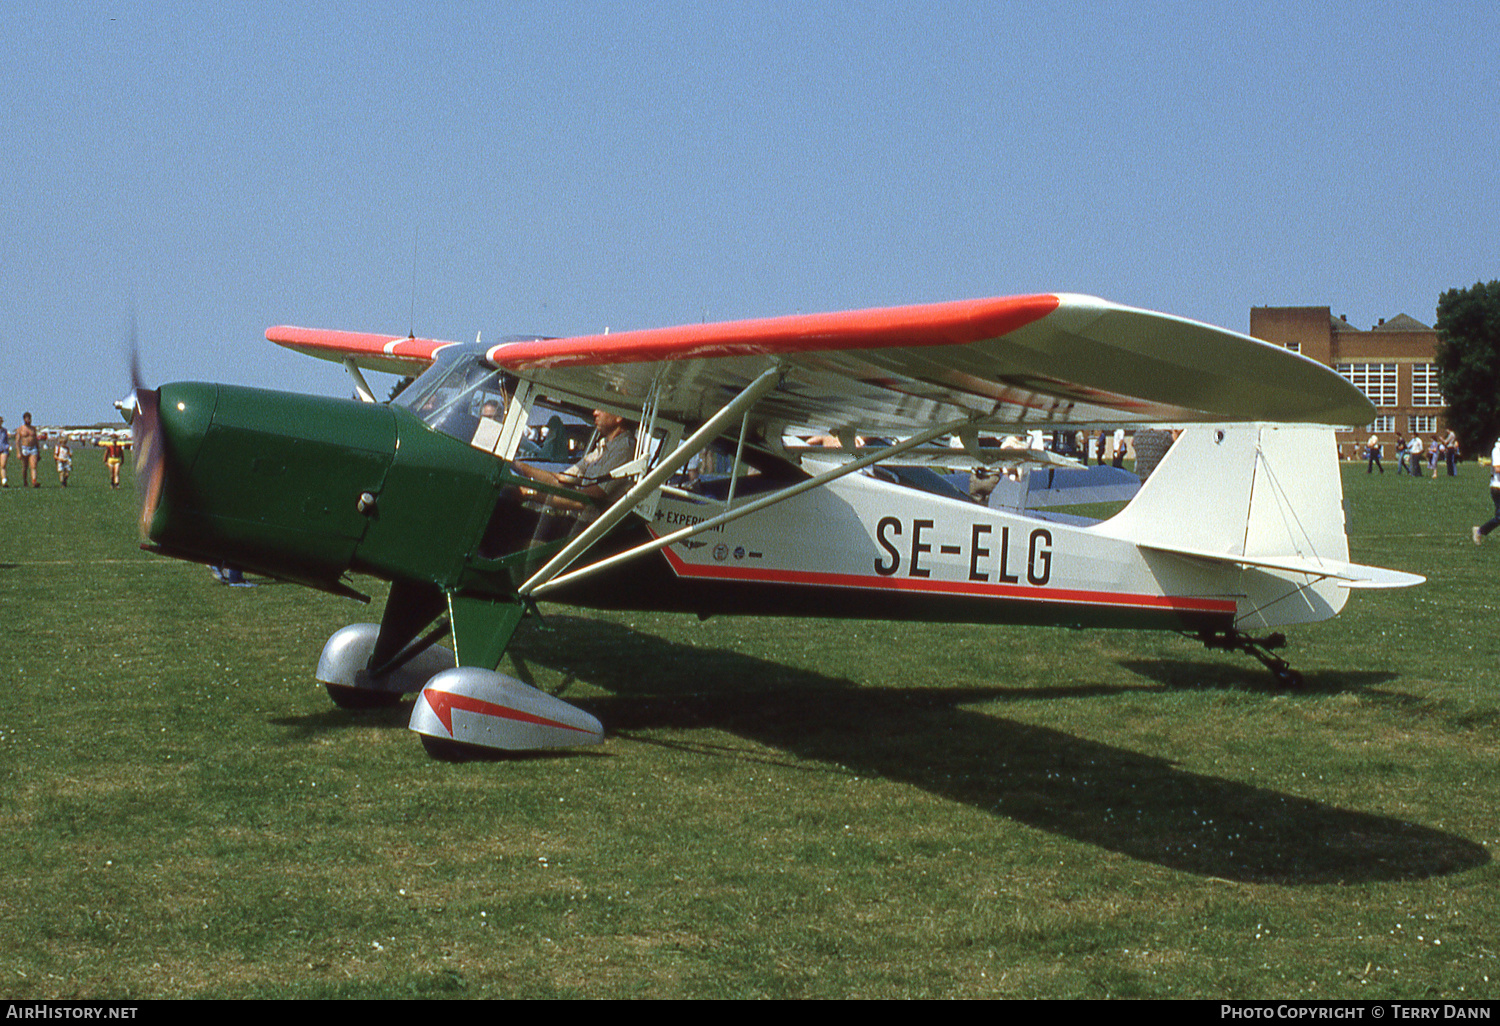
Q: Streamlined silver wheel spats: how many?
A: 2